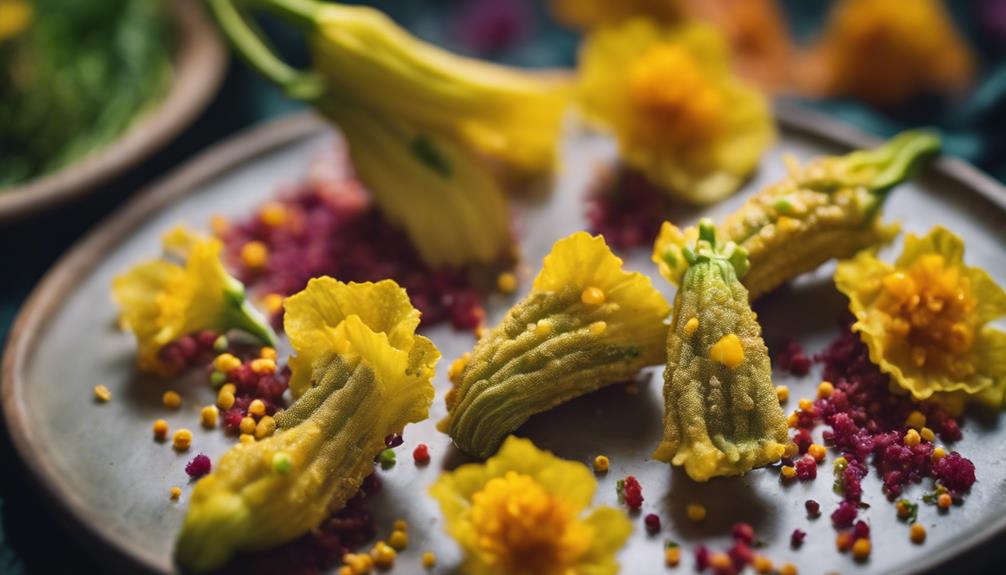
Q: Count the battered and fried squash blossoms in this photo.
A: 4